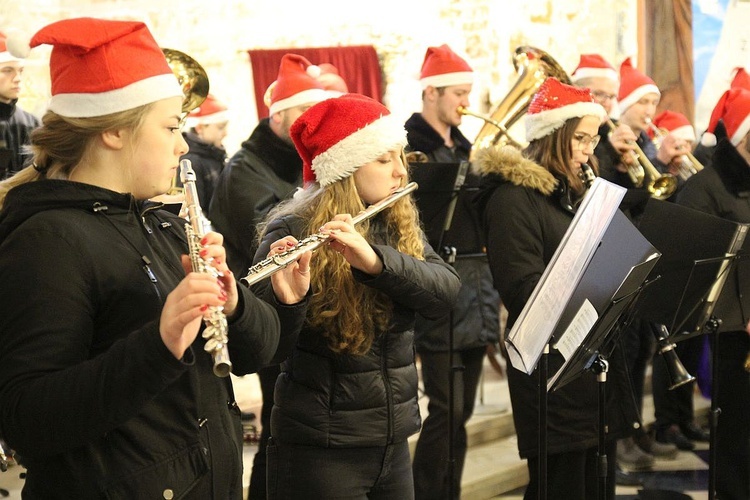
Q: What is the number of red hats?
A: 13